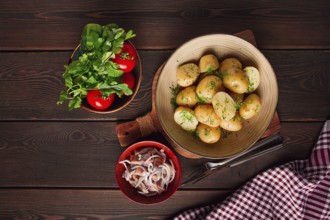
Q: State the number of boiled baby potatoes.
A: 14